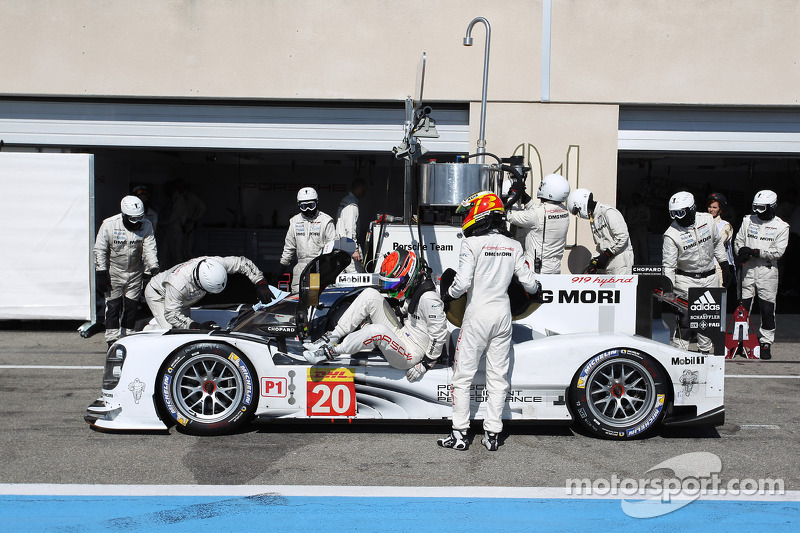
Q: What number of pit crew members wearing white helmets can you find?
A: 7